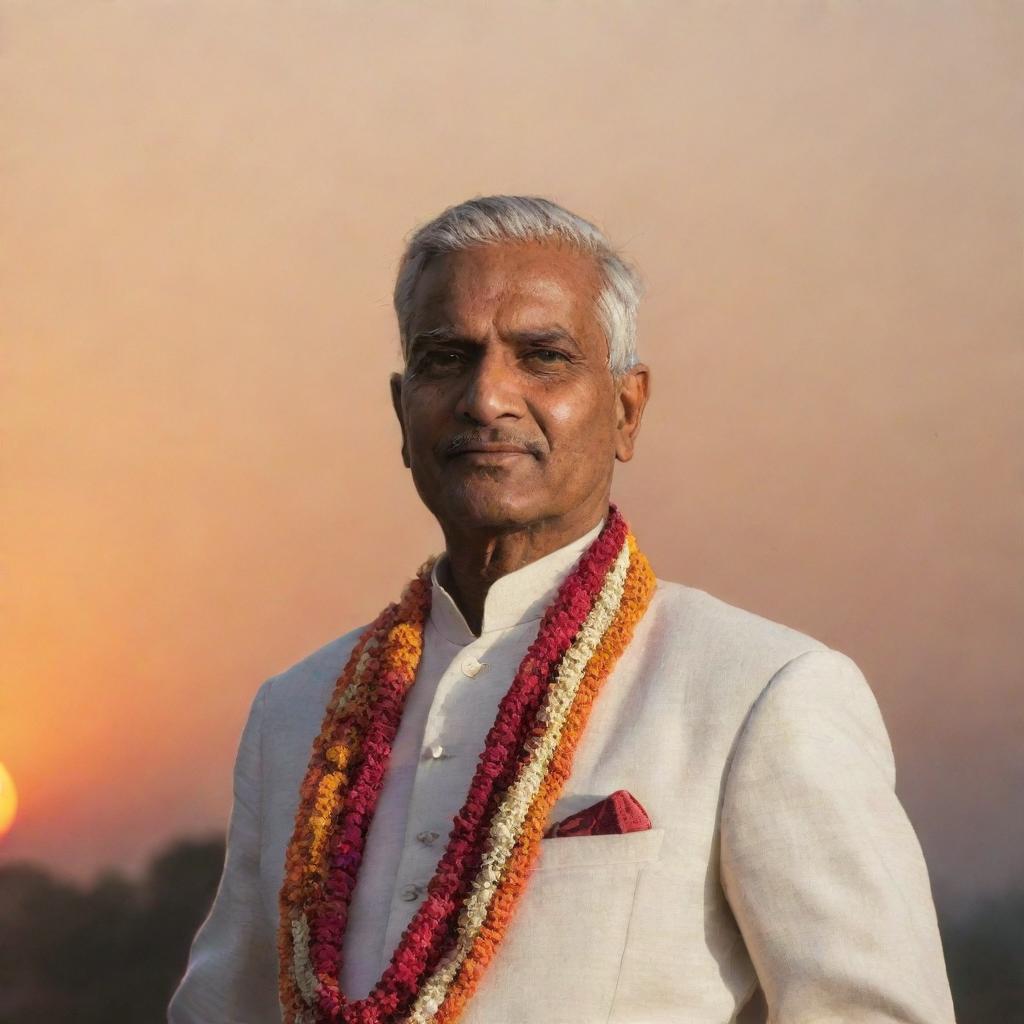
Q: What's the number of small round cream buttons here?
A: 4